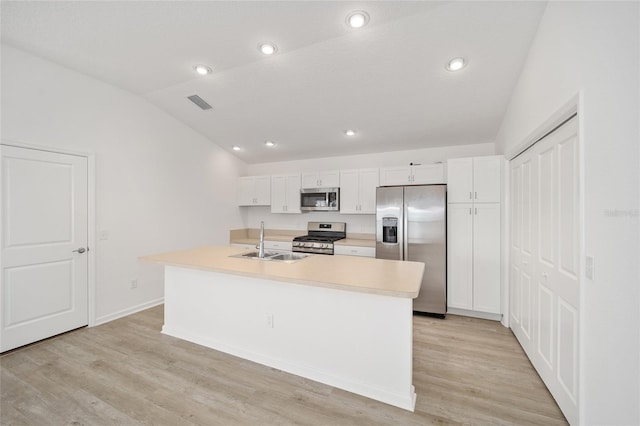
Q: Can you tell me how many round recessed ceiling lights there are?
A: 7